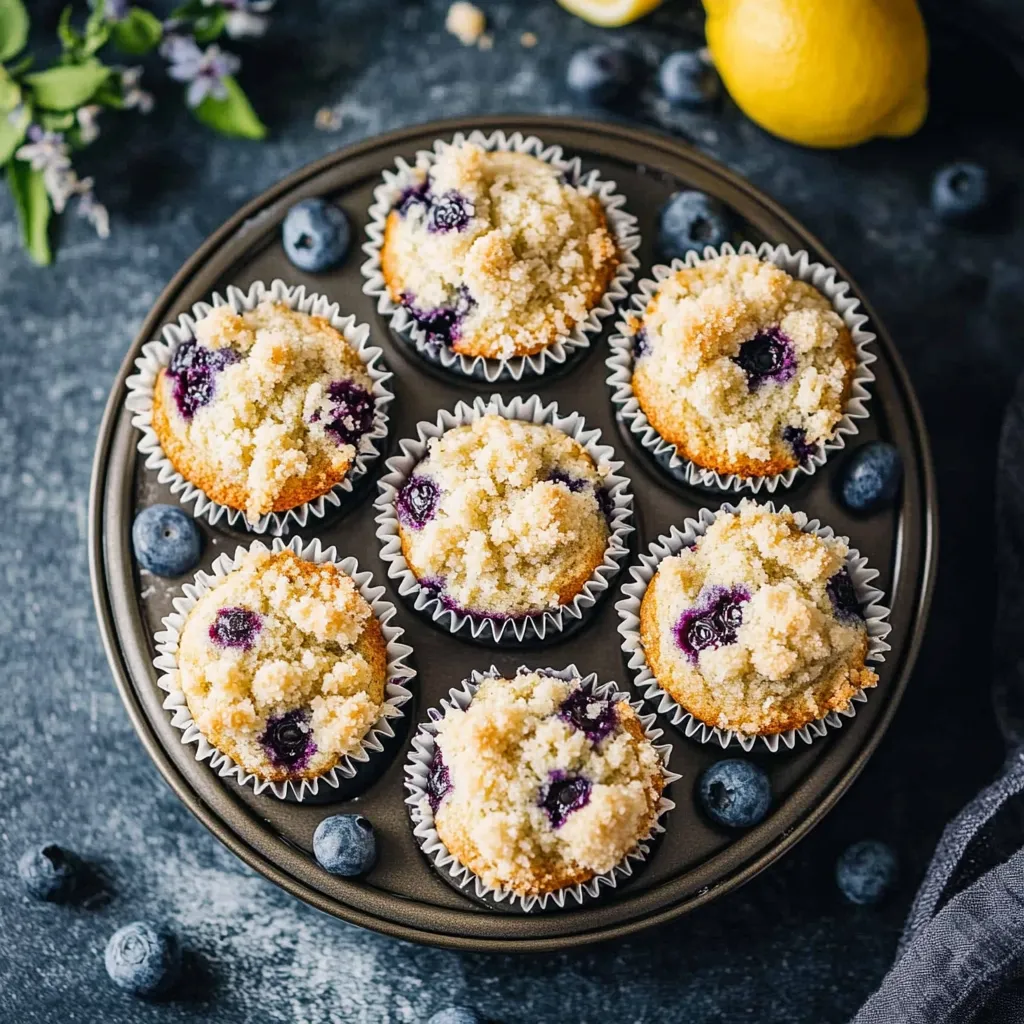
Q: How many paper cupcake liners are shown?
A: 7